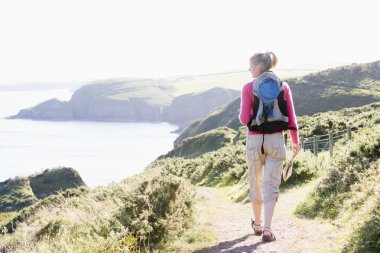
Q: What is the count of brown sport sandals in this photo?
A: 2